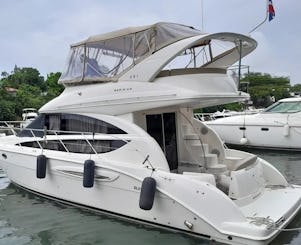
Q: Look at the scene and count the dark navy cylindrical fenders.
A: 3